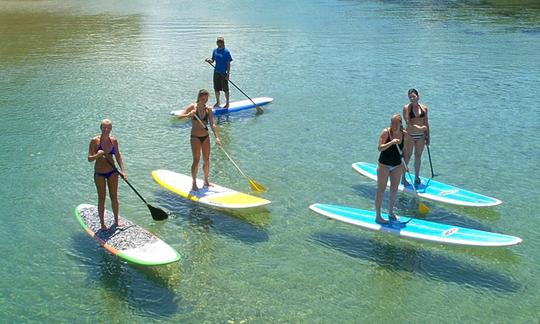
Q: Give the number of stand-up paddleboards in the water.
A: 5